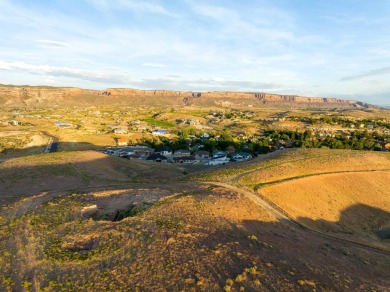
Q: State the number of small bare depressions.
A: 2